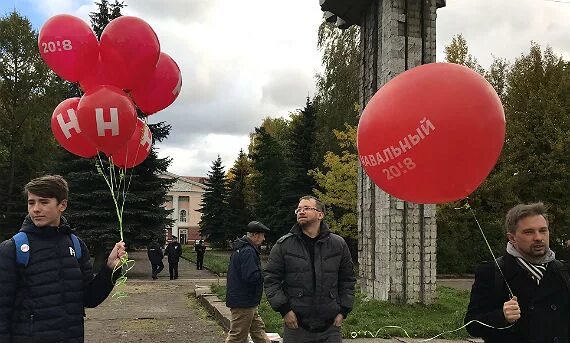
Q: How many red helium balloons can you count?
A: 8